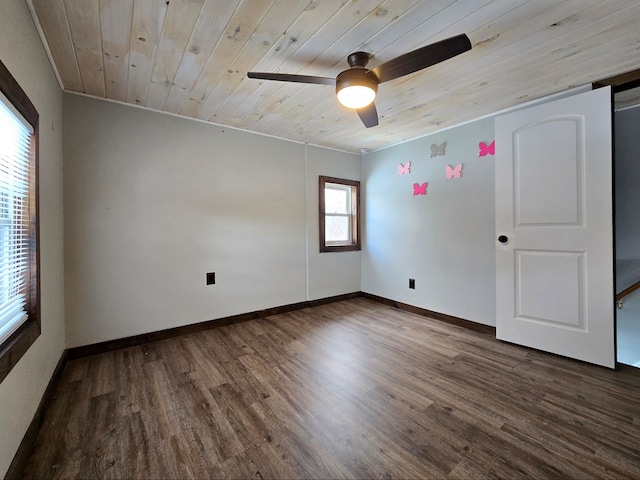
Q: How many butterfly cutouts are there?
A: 5